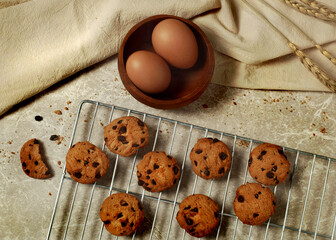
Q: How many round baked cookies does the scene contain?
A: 8